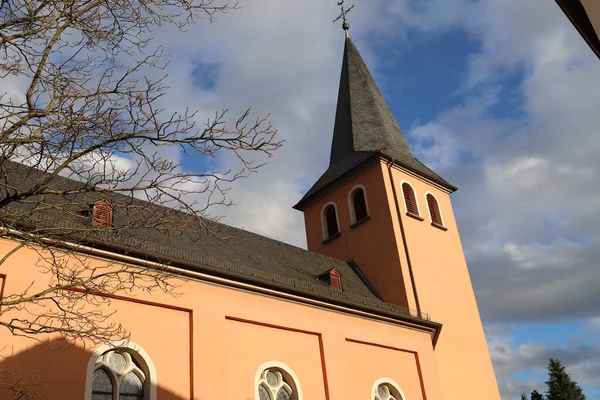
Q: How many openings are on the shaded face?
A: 2